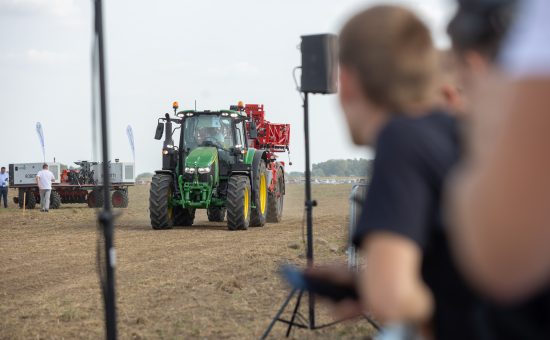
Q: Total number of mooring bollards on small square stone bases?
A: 0